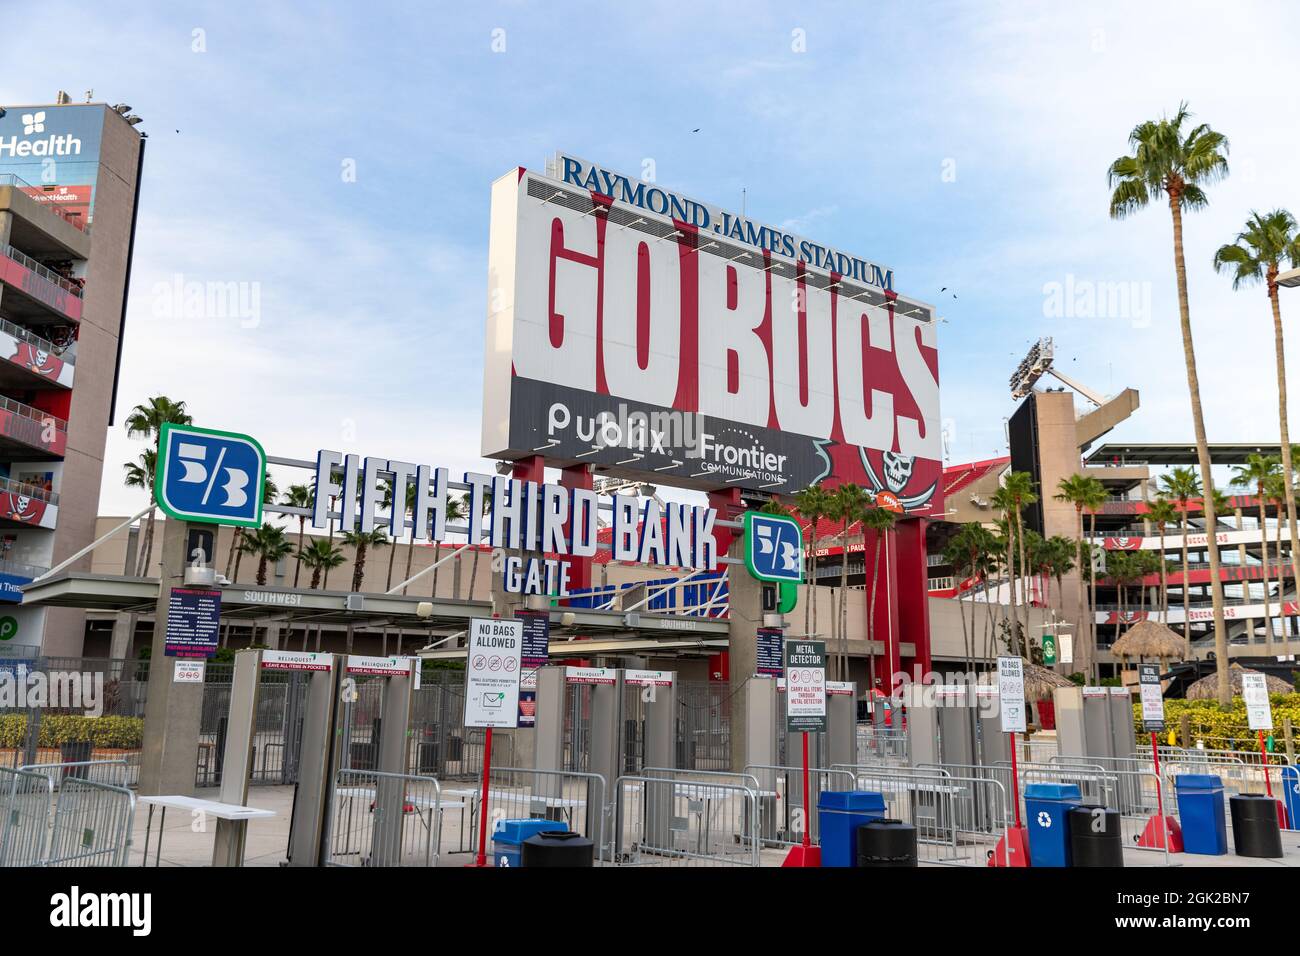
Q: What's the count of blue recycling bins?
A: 5